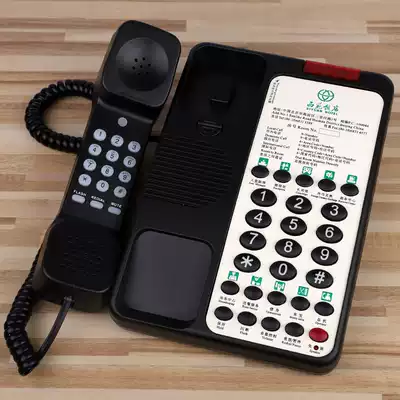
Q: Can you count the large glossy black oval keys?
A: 12